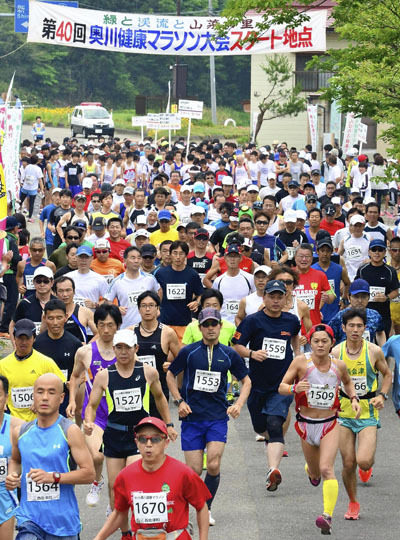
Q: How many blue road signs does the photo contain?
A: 1